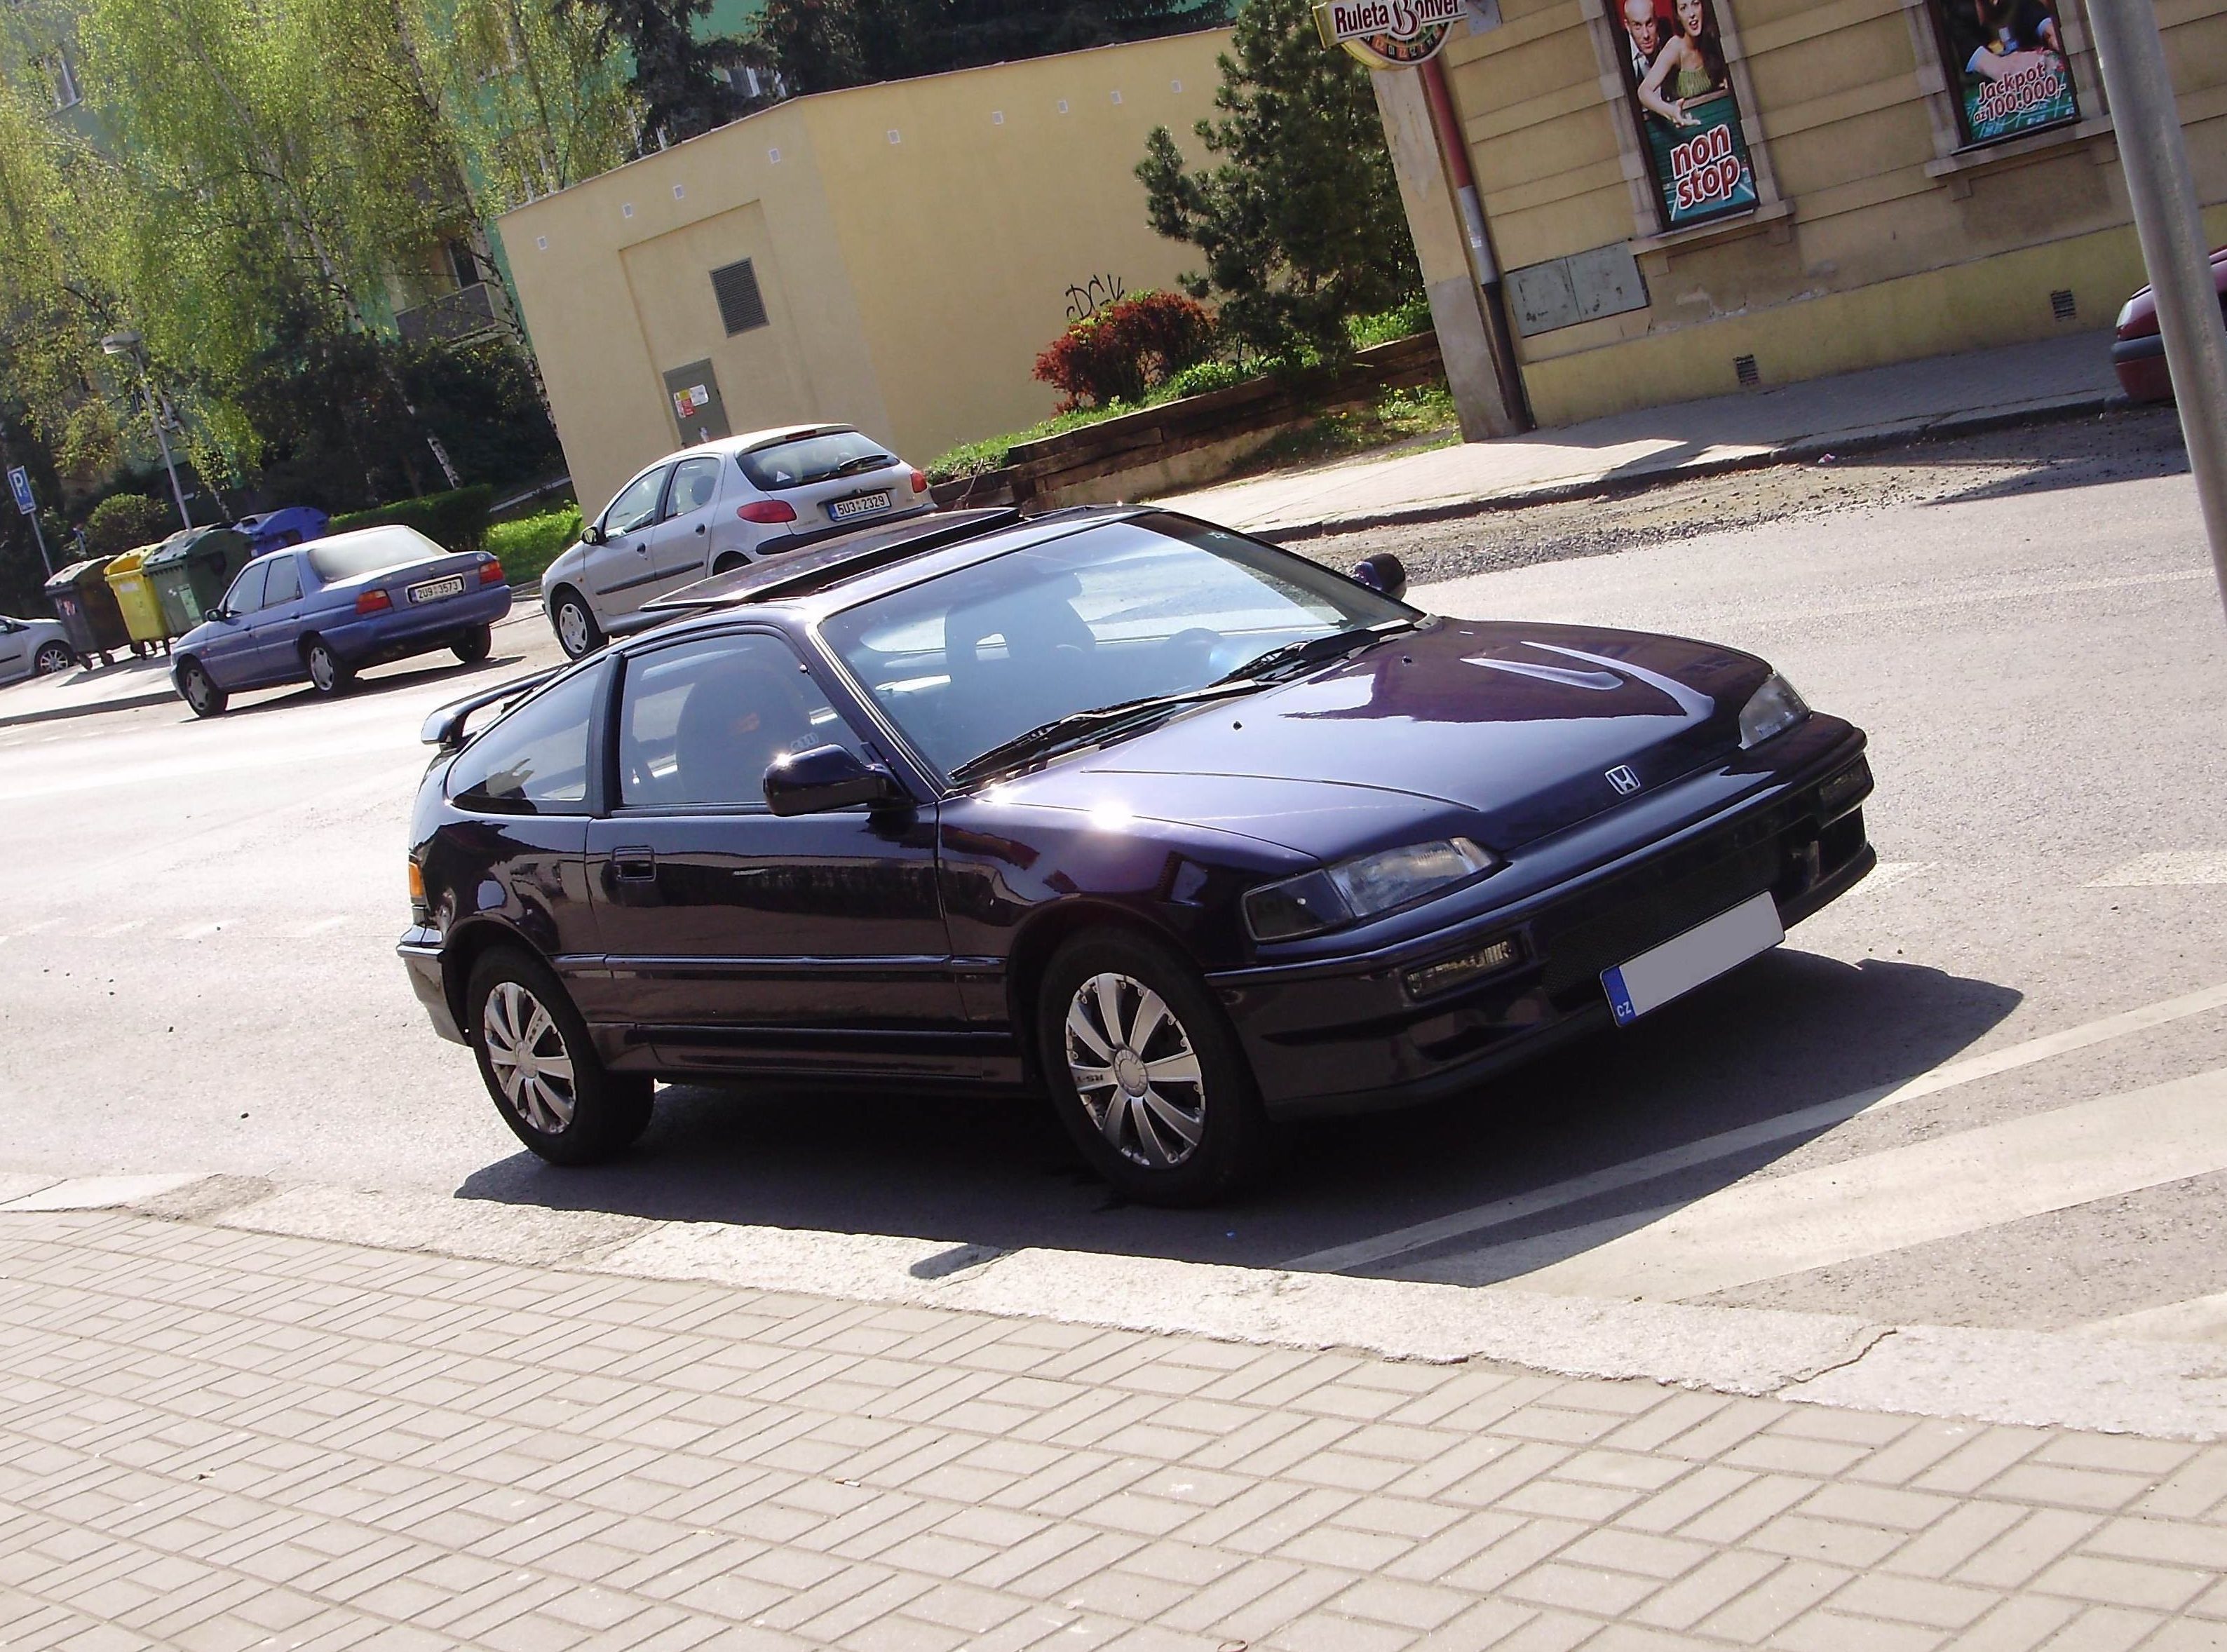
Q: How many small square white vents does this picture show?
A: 9